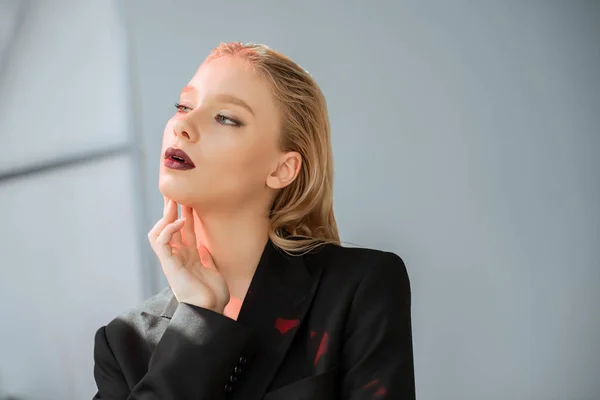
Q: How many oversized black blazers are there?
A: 1